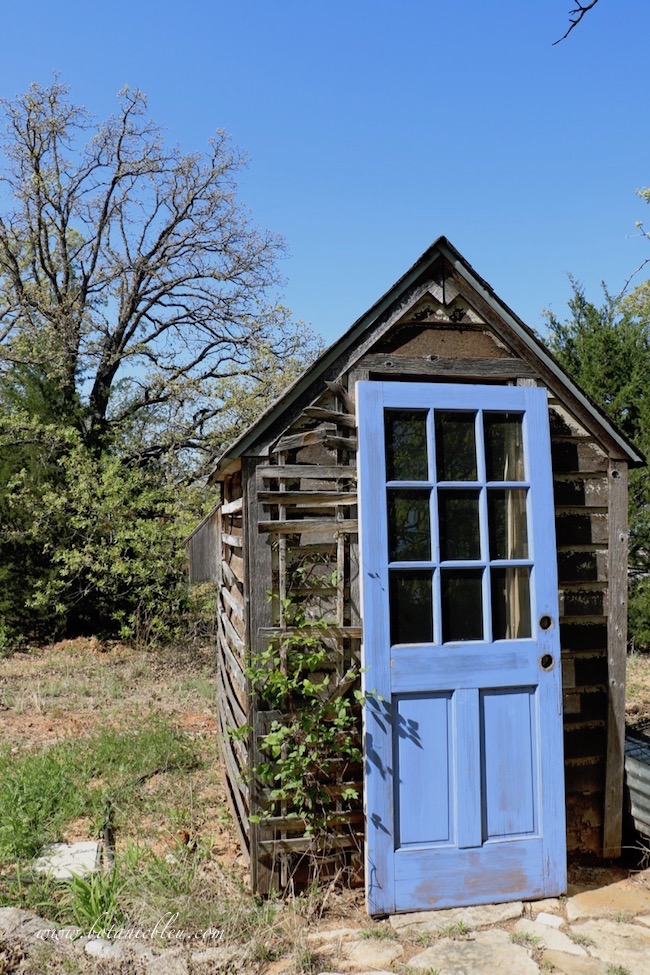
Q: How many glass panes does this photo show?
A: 9